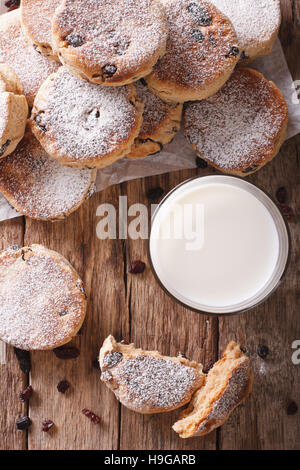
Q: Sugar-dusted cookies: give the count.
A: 12